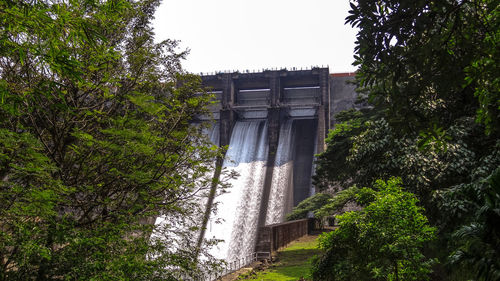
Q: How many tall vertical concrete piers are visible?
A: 3